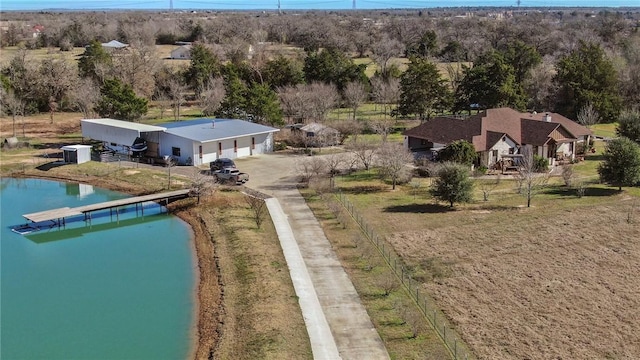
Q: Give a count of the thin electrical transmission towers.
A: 4